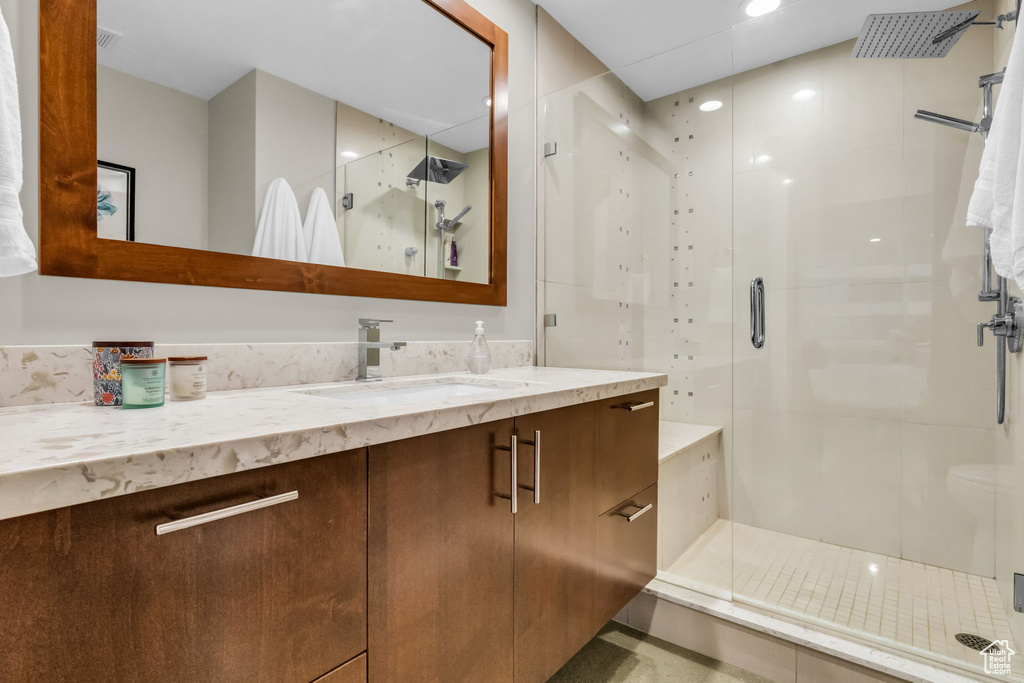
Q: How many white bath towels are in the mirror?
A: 2